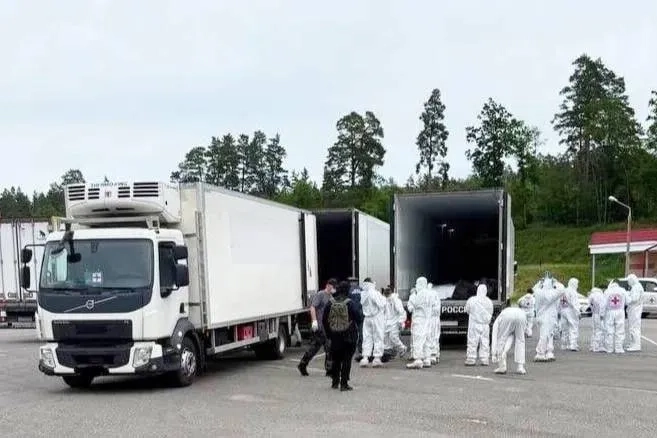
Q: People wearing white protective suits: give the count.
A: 12